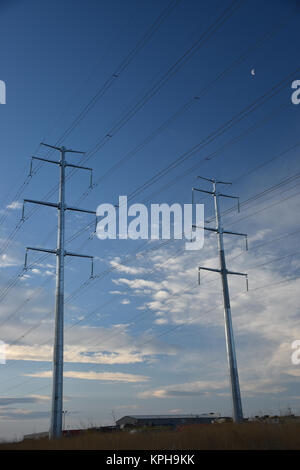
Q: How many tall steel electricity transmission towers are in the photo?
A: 2